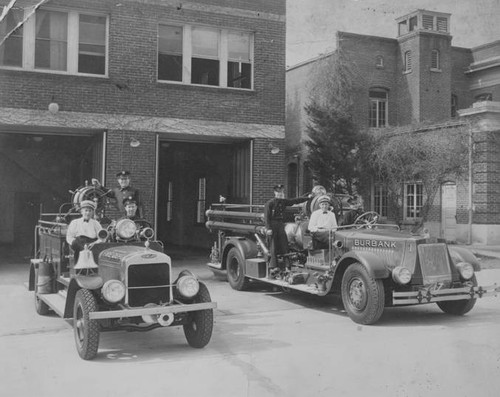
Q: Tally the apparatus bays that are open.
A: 2